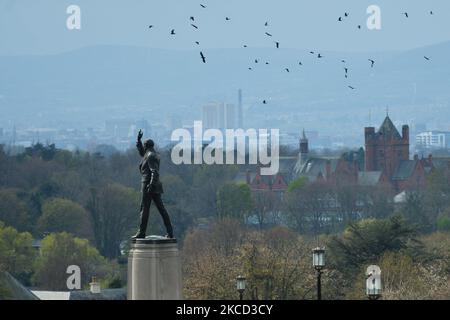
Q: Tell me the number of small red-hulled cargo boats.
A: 0